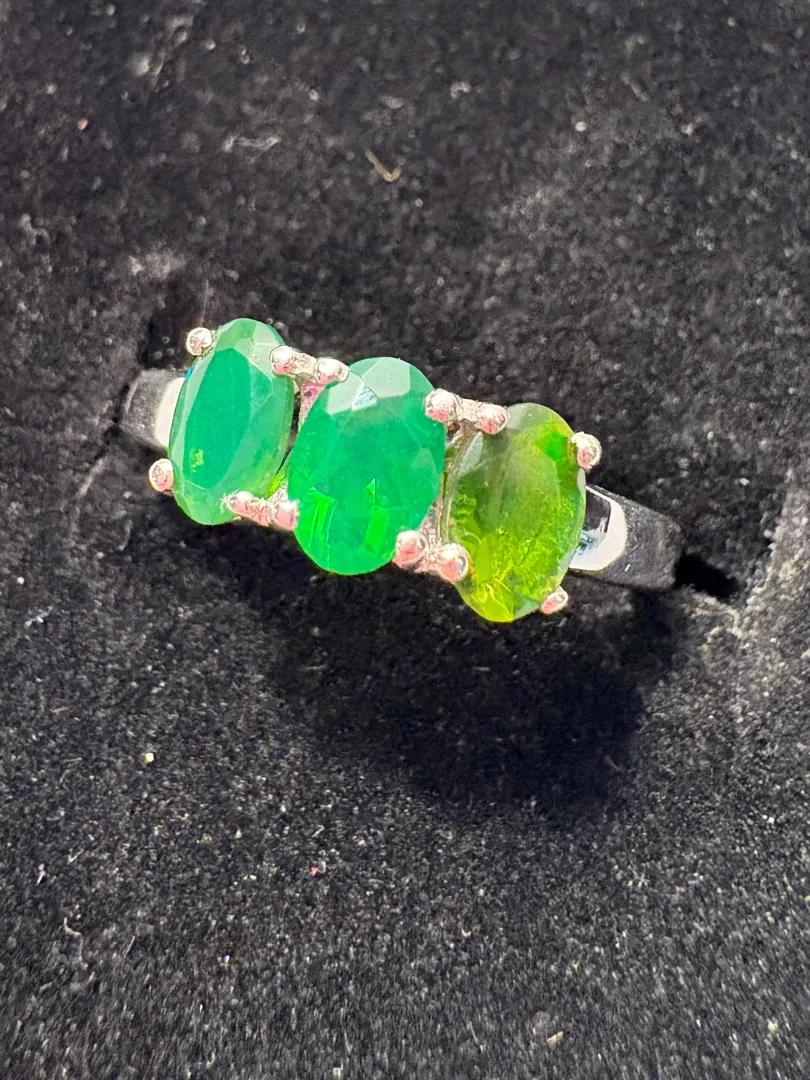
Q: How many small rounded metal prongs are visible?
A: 12